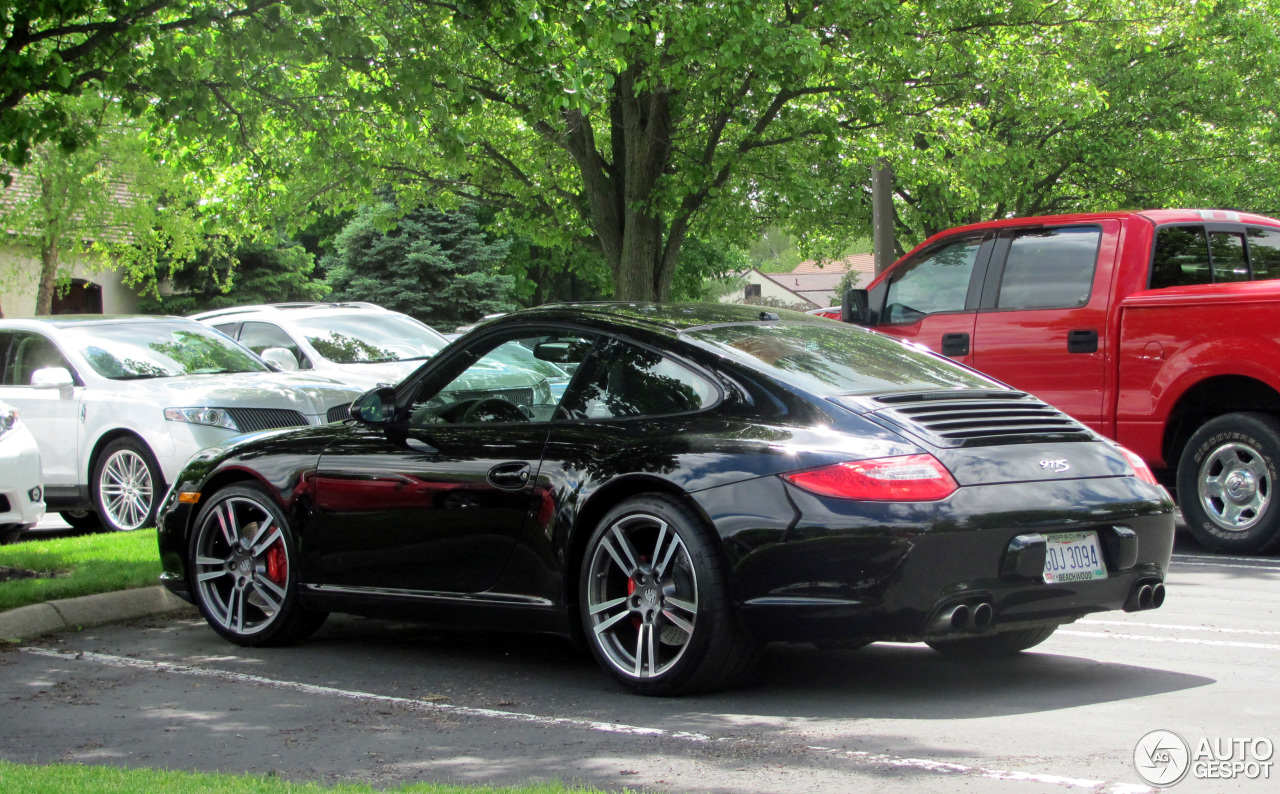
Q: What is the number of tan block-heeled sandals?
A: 0